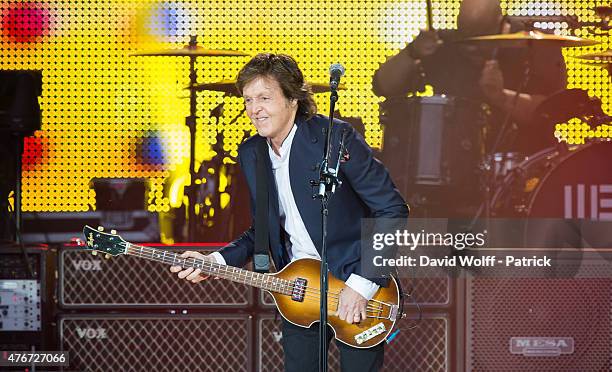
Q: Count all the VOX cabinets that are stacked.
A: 4